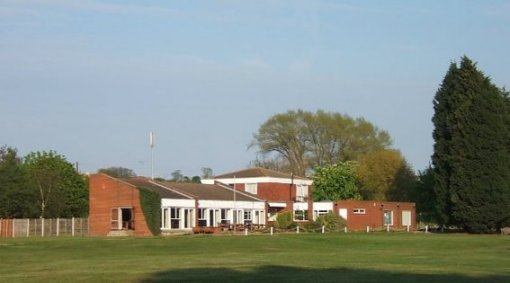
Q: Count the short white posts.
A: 9